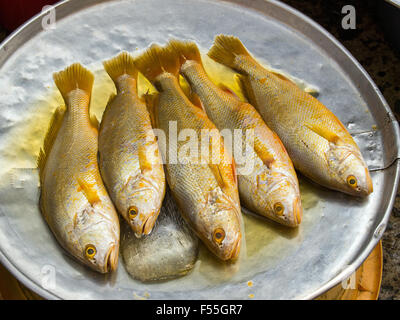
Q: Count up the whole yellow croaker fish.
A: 5